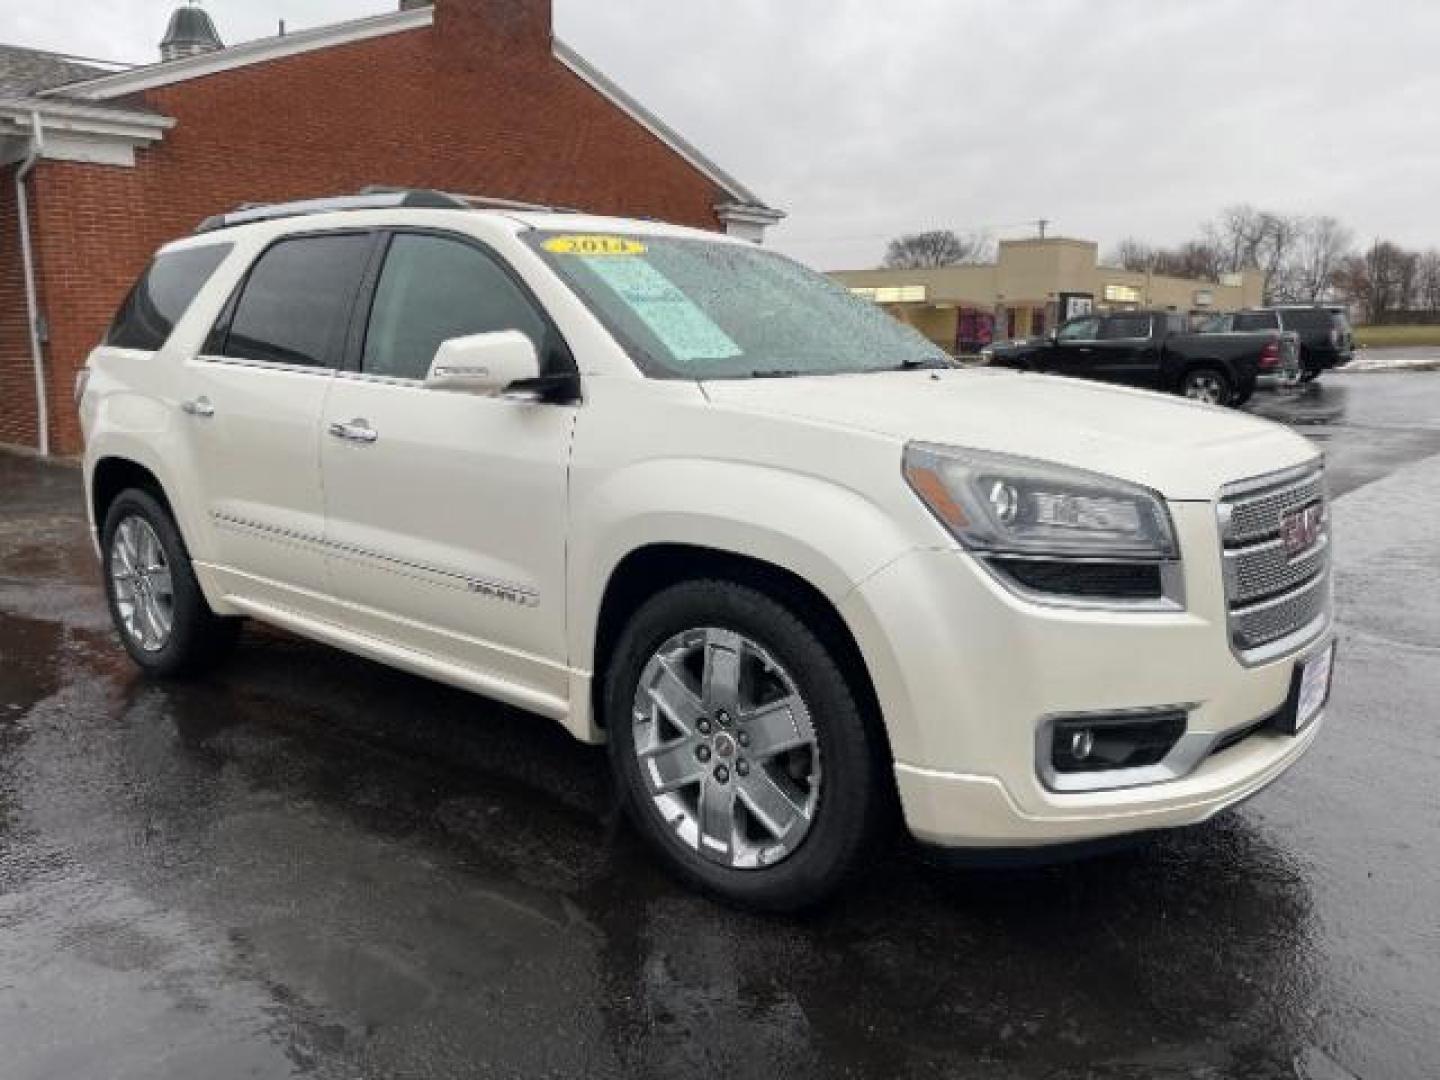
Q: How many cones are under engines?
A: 0